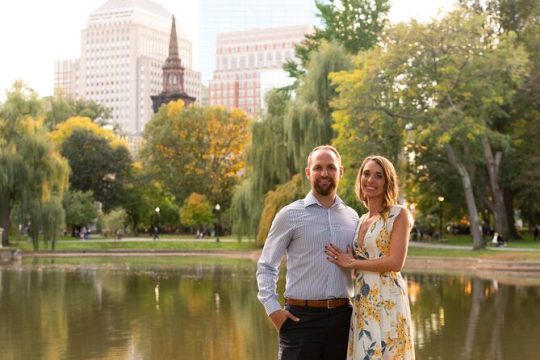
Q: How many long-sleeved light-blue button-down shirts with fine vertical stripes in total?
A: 1